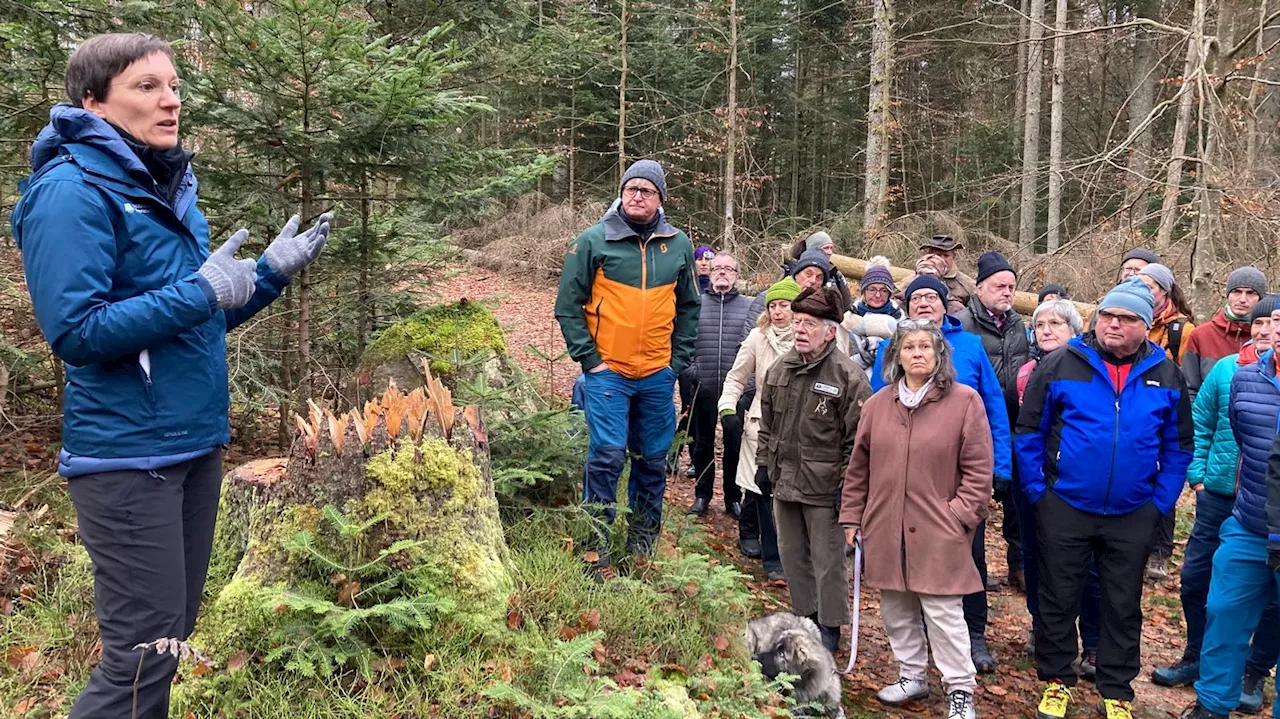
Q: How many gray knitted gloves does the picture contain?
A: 2